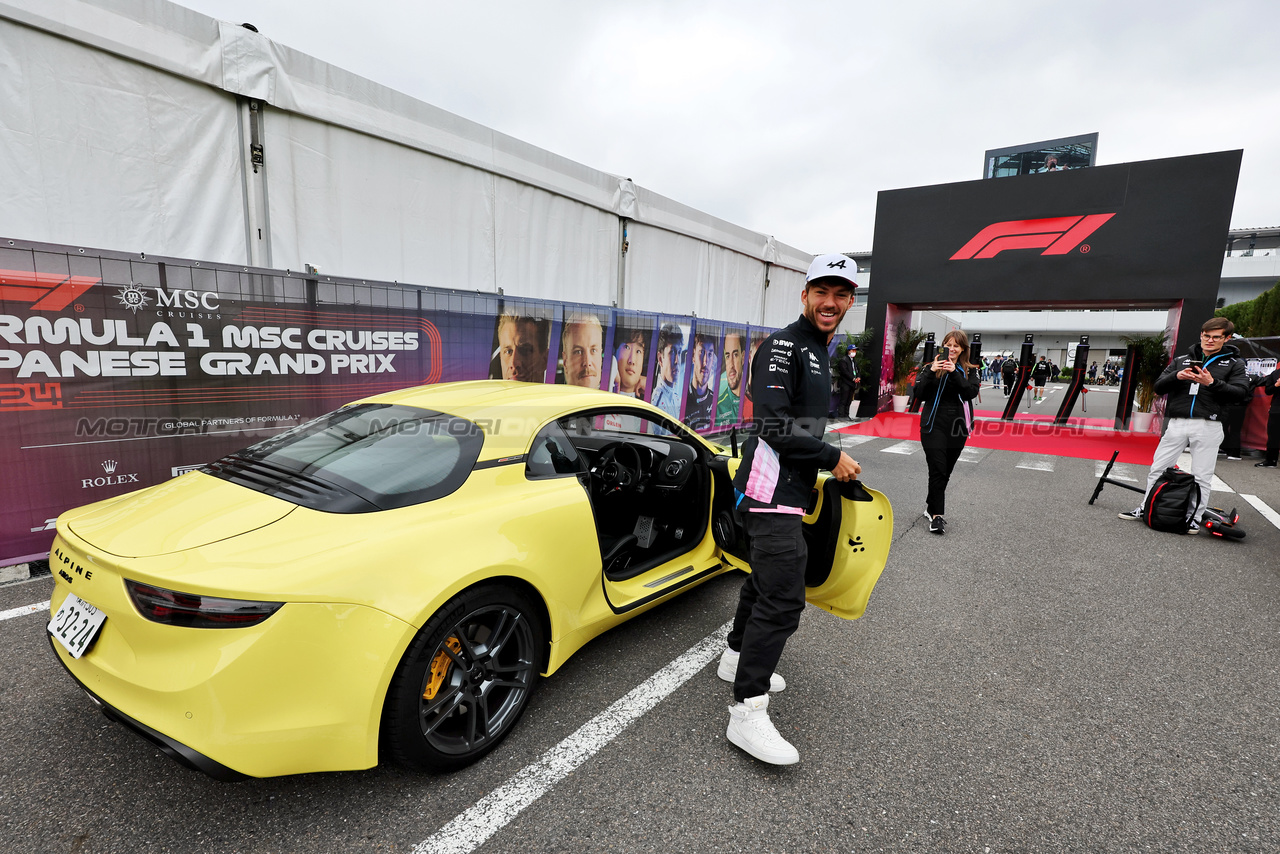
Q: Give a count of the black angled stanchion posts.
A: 5